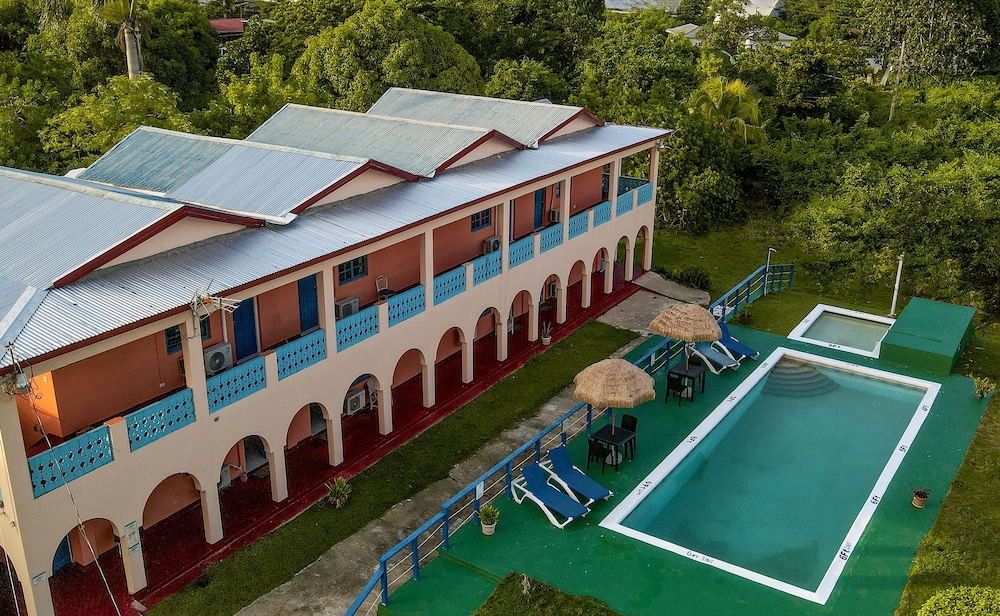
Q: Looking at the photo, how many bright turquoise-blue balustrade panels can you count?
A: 14